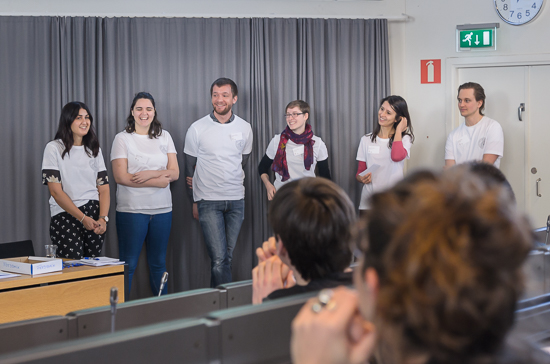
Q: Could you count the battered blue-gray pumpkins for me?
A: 0